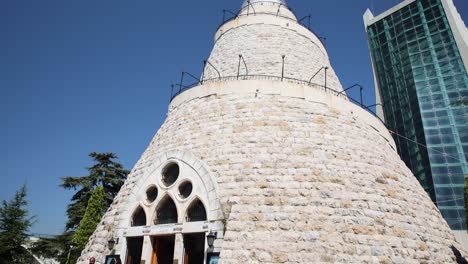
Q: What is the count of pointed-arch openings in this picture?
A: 3